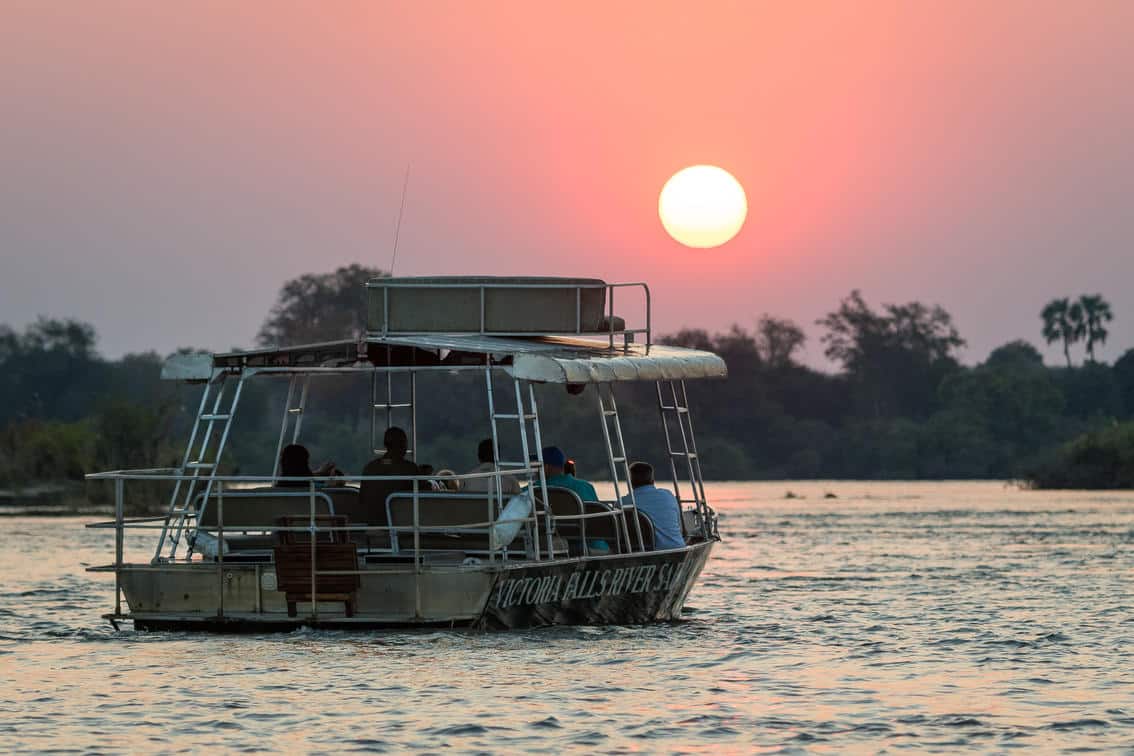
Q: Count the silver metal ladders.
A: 6